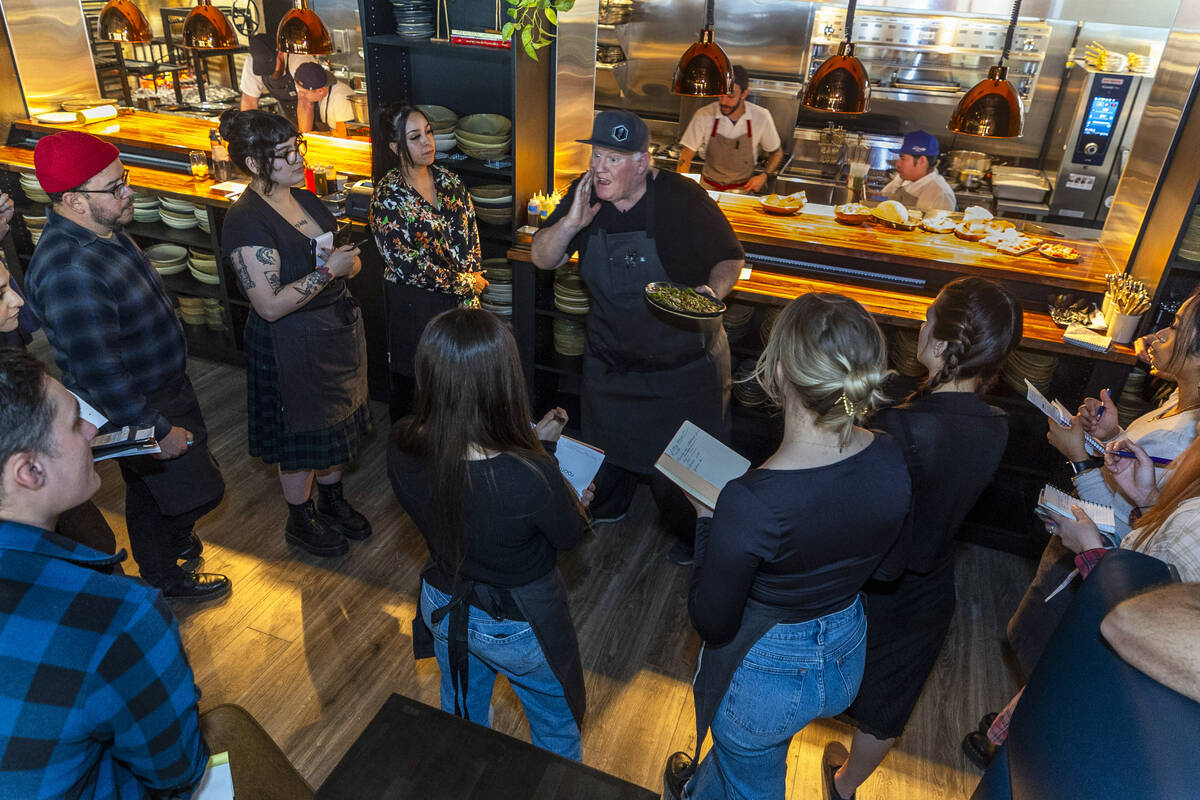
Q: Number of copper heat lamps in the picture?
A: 6